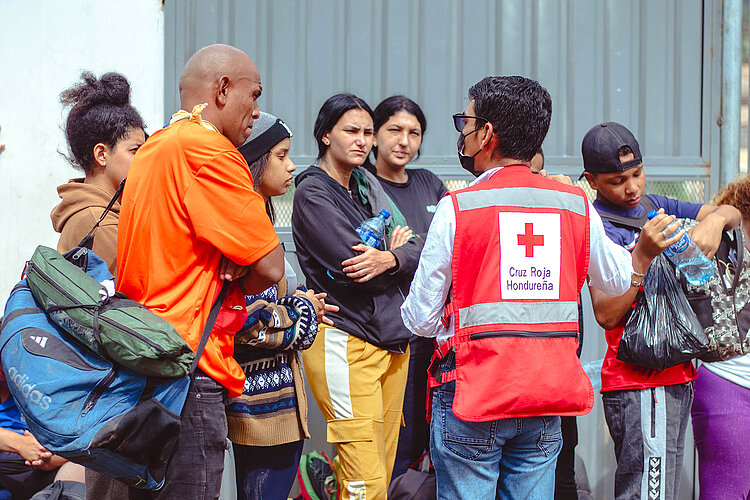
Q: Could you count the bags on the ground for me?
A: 2